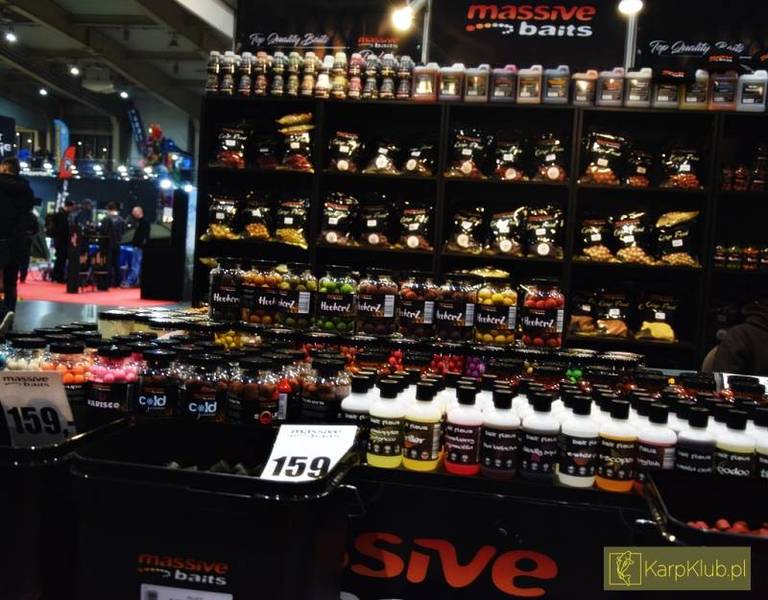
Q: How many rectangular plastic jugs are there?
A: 13